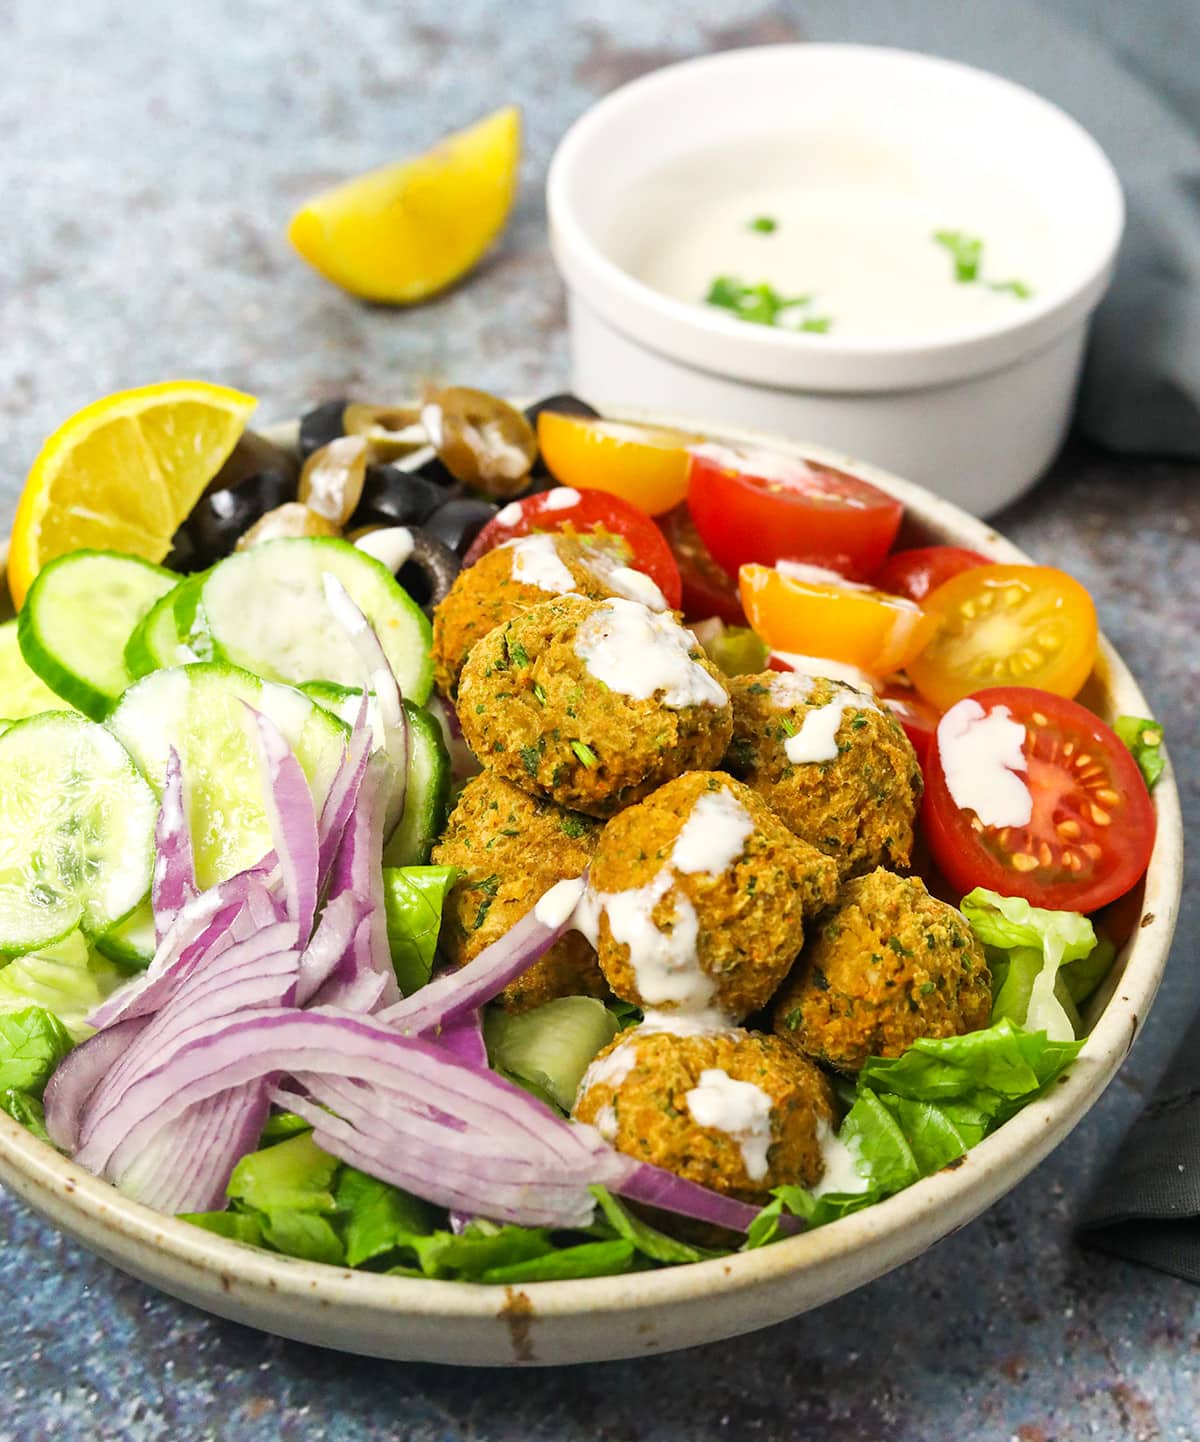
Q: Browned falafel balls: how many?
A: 7